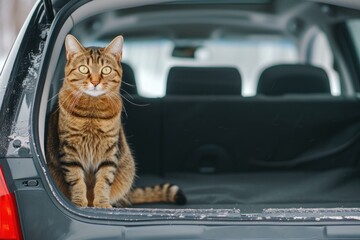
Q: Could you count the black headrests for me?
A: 3